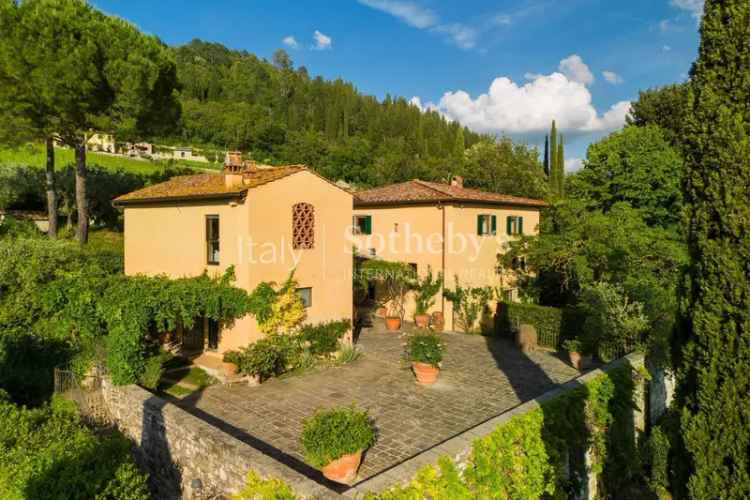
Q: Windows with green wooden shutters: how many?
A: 3